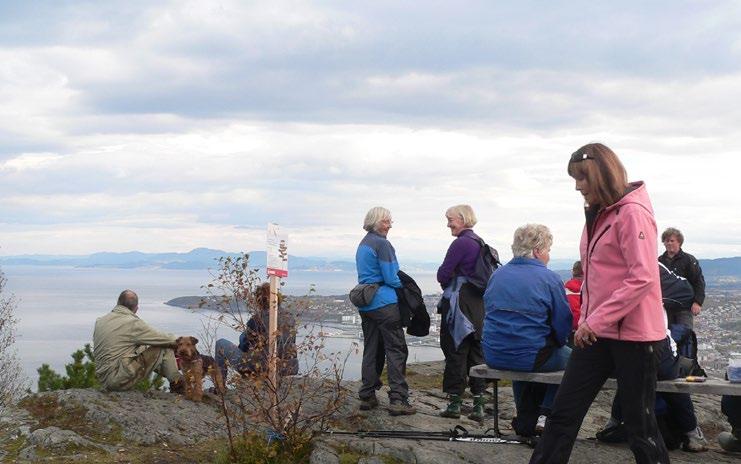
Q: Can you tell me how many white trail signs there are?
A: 1